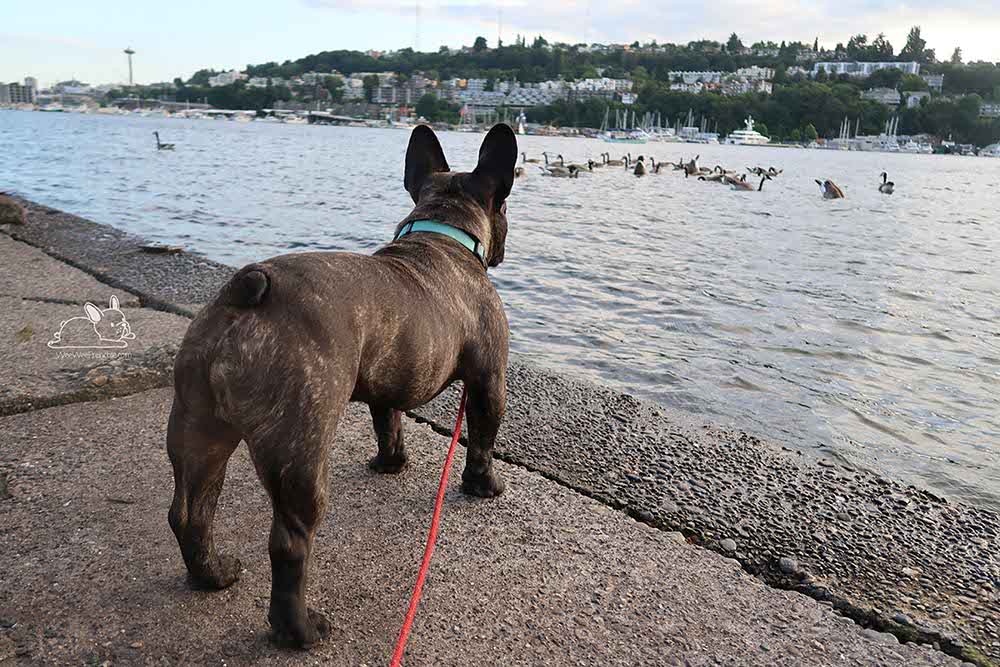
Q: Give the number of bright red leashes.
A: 1